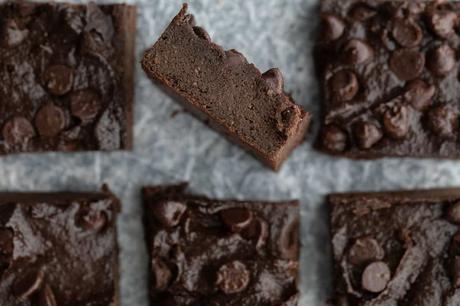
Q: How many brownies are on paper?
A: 6